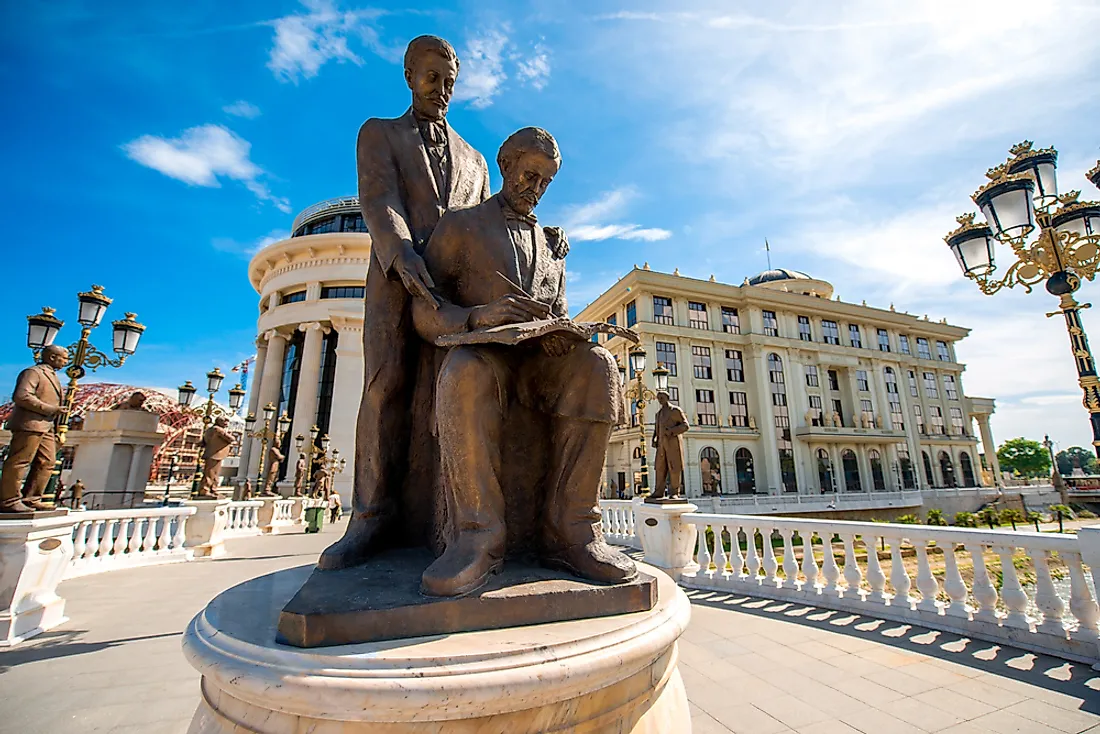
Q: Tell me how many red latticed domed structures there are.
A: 1